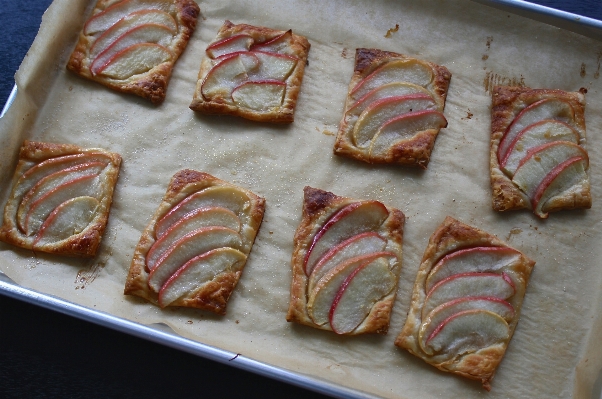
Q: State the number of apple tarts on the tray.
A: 8